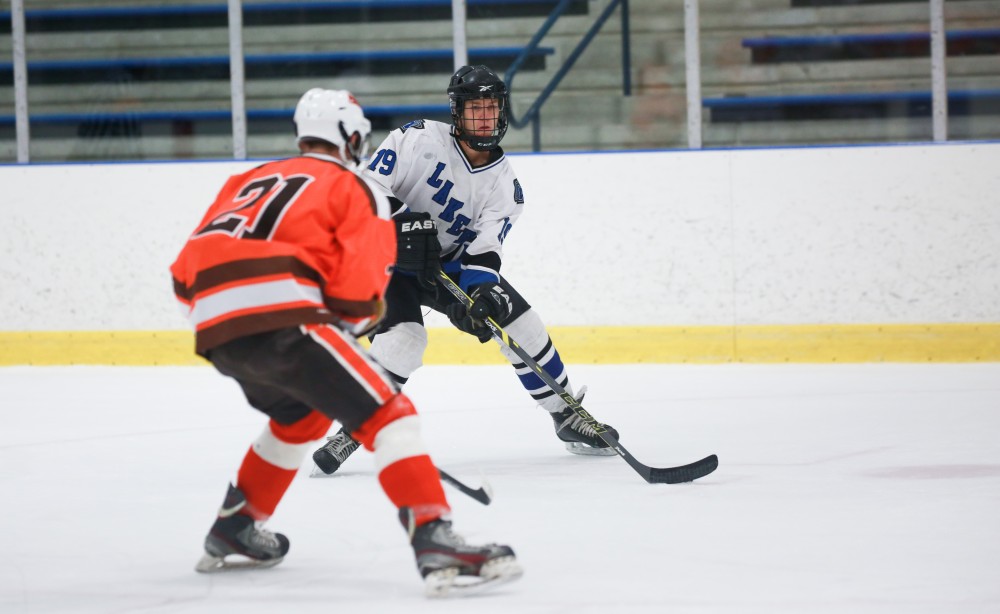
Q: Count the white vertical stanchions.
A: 5